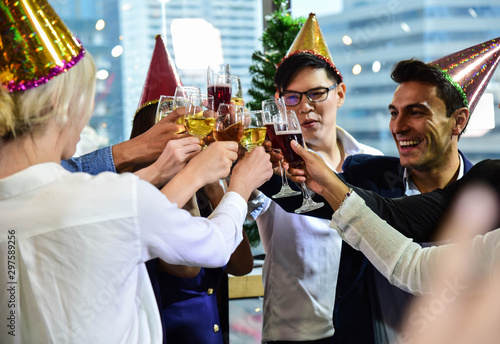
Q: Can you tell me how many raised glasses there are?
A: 9